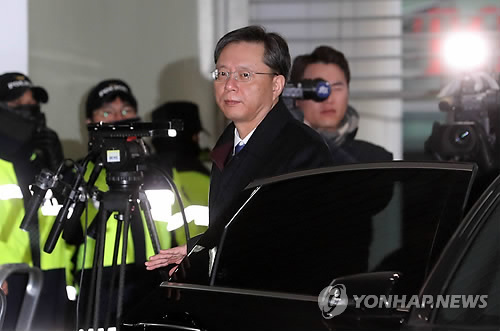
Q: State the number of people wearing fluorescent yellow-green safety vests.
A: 3